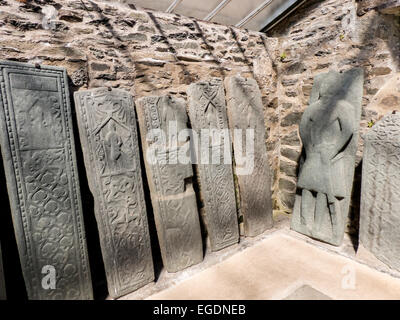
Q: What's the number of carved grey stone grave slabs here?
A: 7